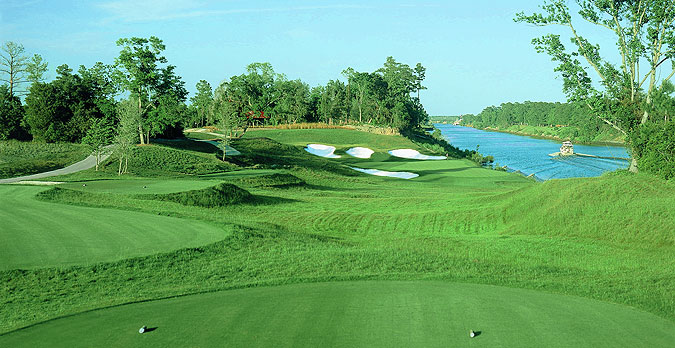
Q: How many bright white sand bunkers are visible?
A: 4